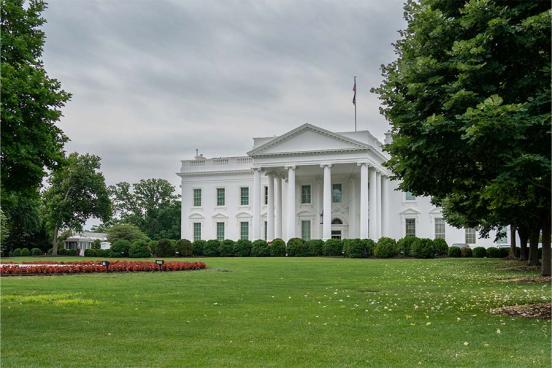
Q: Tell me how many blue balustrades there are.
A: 0